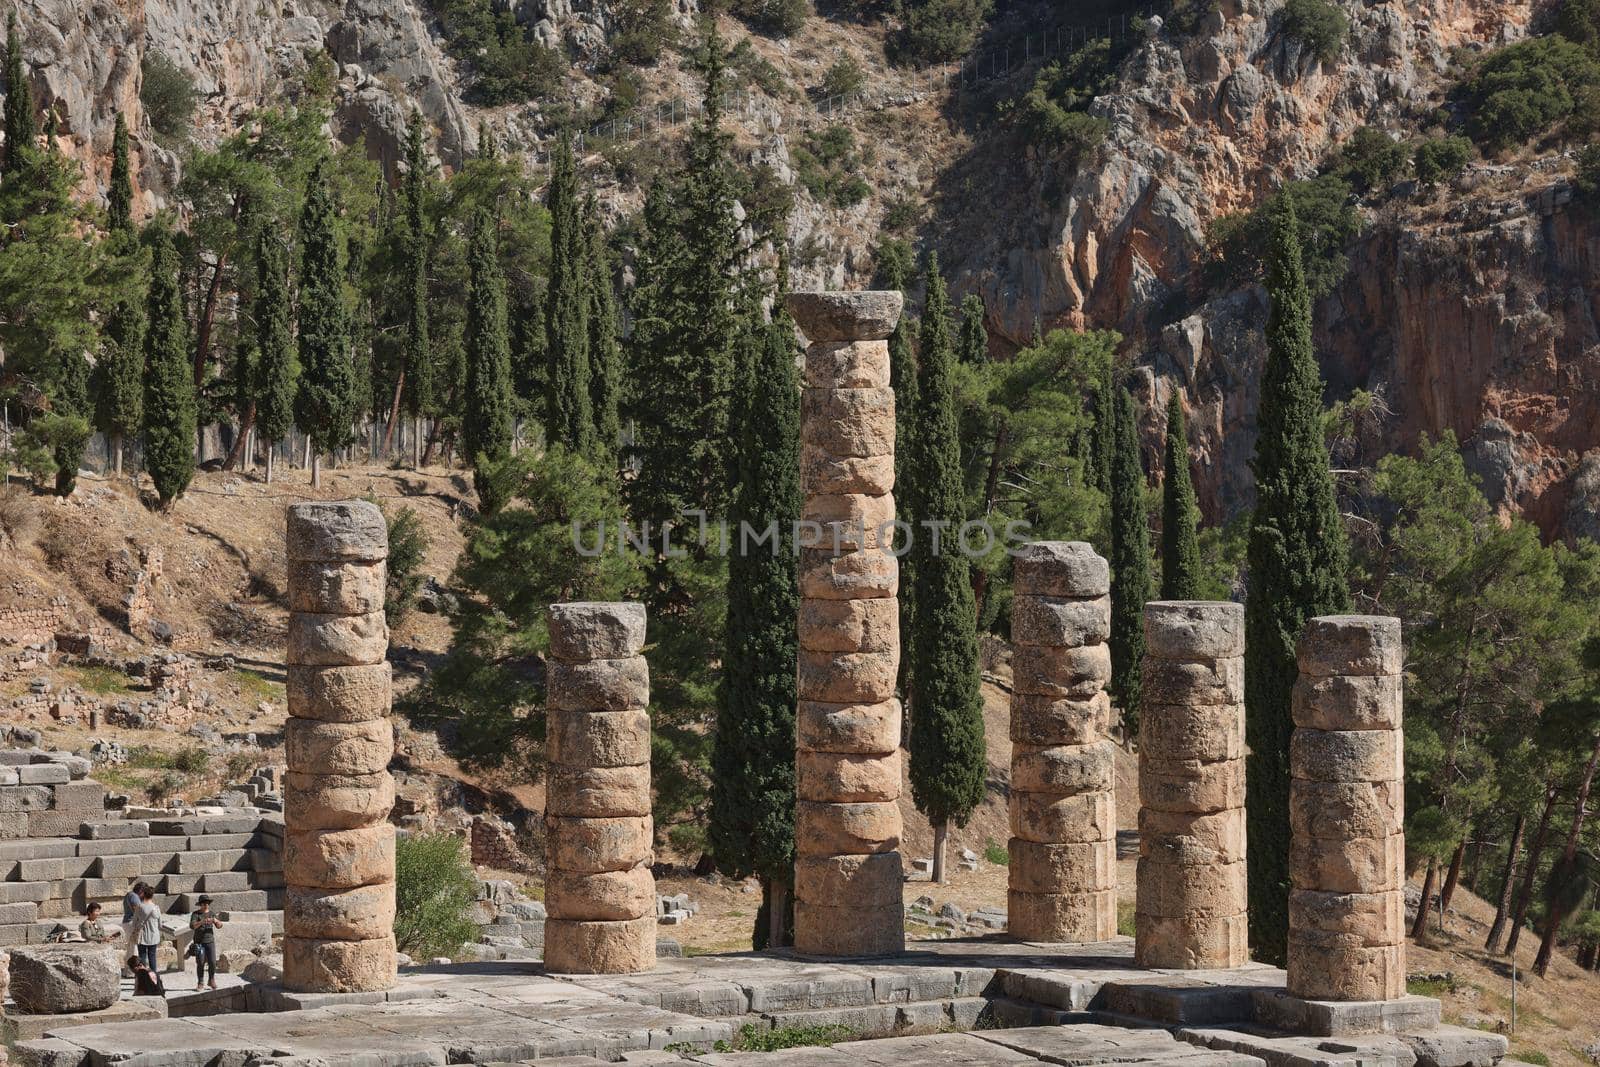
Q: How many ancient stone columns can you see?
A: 6